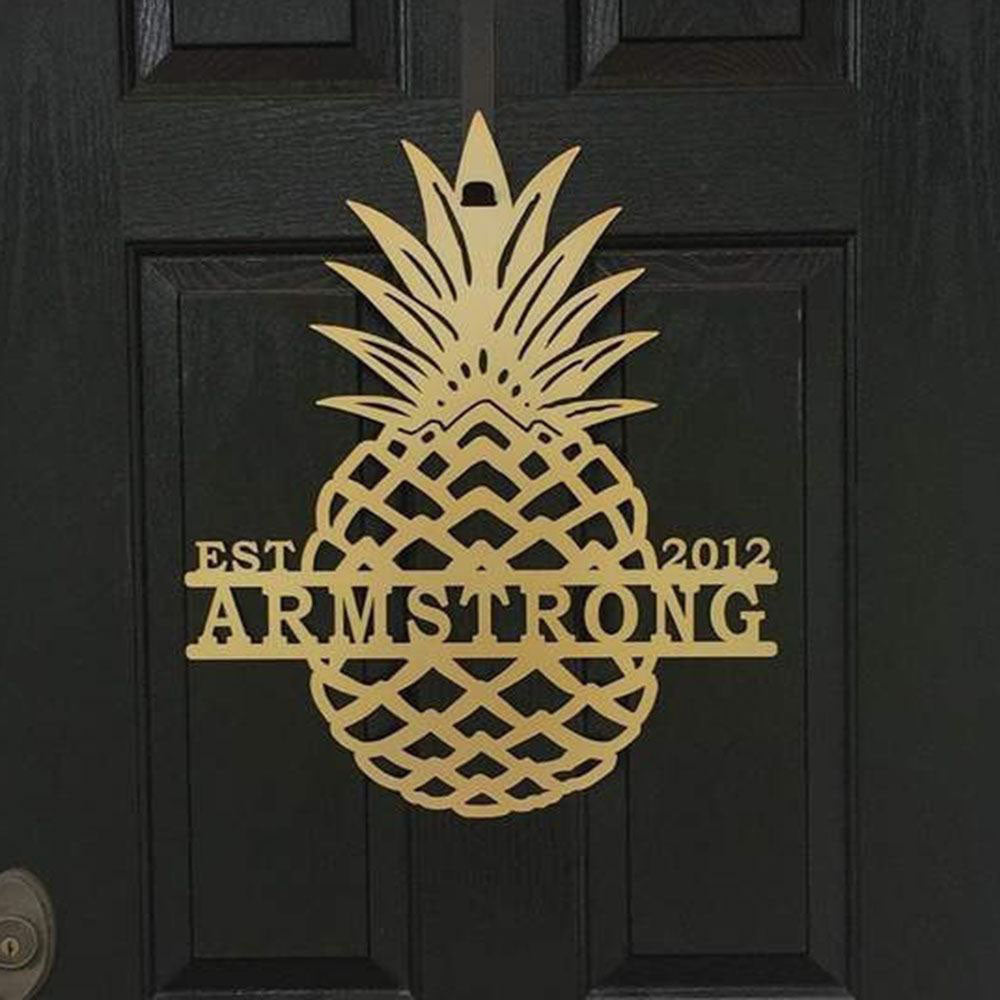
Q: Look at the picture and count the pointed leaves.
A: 11